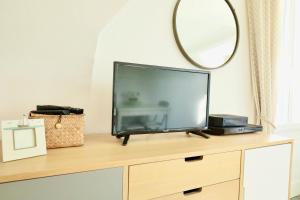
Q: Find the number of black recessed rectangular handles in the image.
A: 2